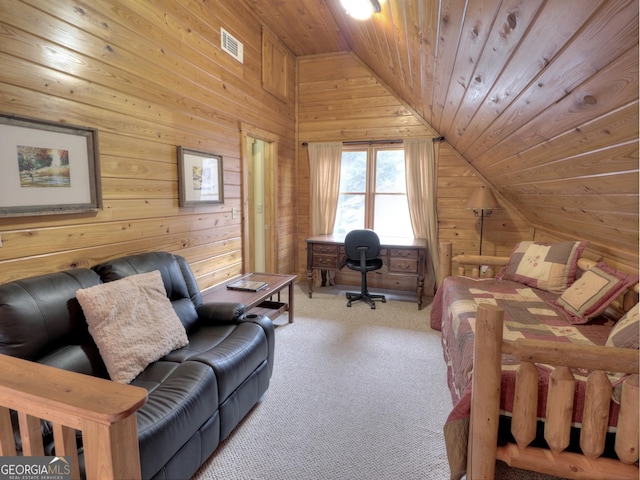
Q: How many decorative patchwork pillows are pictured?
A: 3